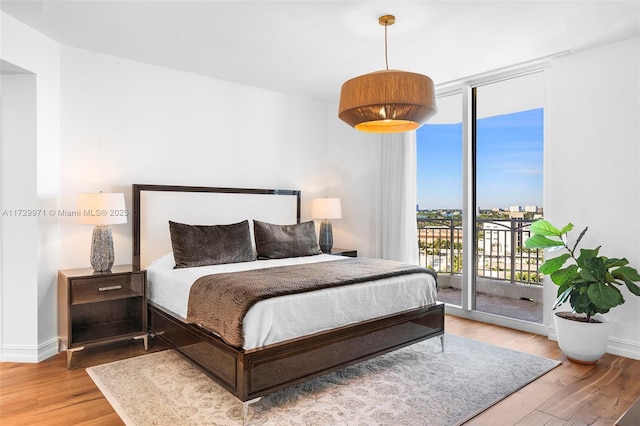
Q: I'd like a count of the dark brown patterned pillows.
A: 2